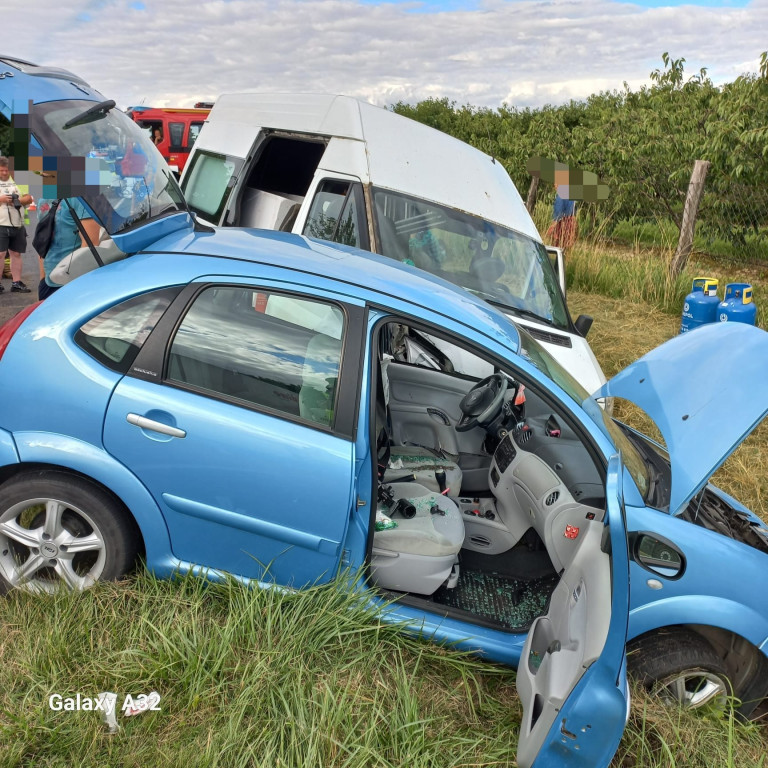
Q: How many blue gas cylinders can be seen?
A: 2